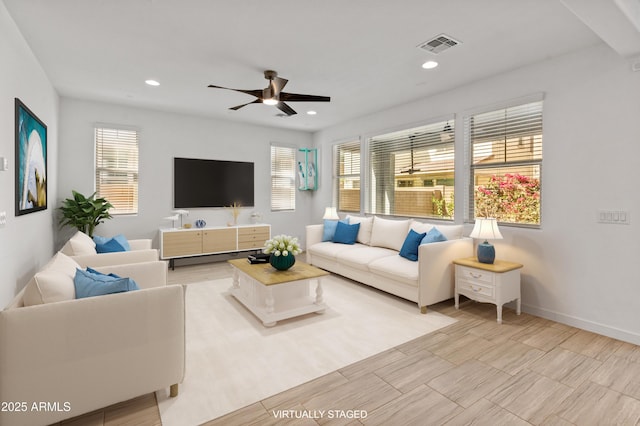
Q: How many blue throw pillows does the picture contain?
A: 8